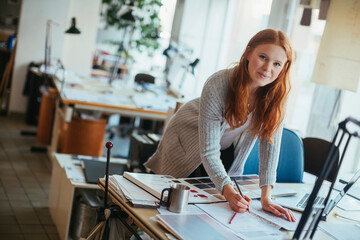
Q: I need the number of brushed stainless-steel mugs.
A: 1